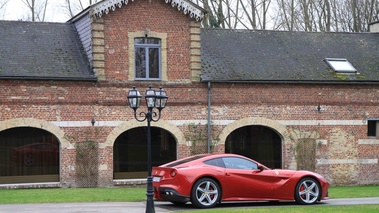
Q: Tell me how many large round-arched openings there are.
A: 3